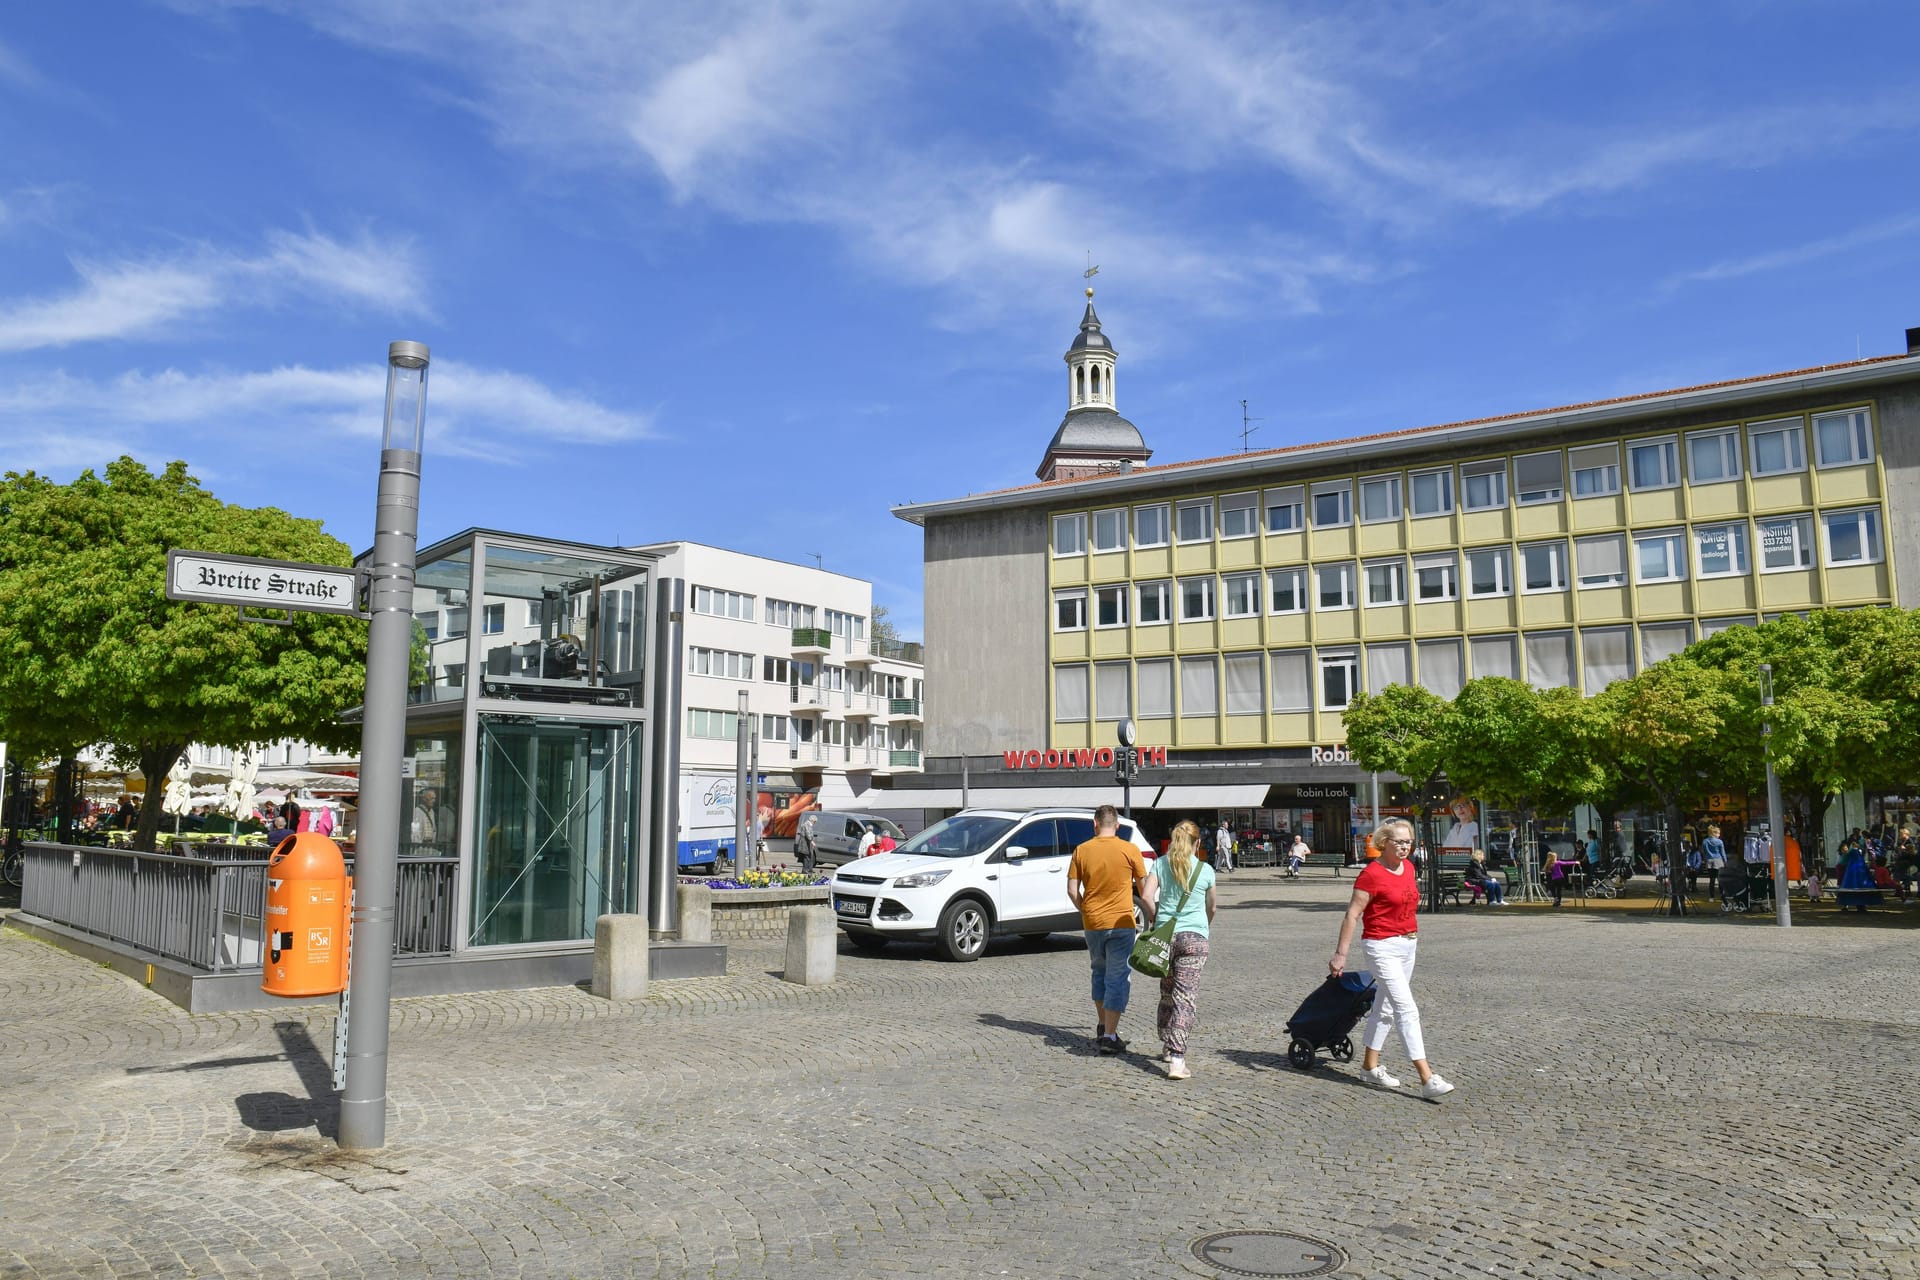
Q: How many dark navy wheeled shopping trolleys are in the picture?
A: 1